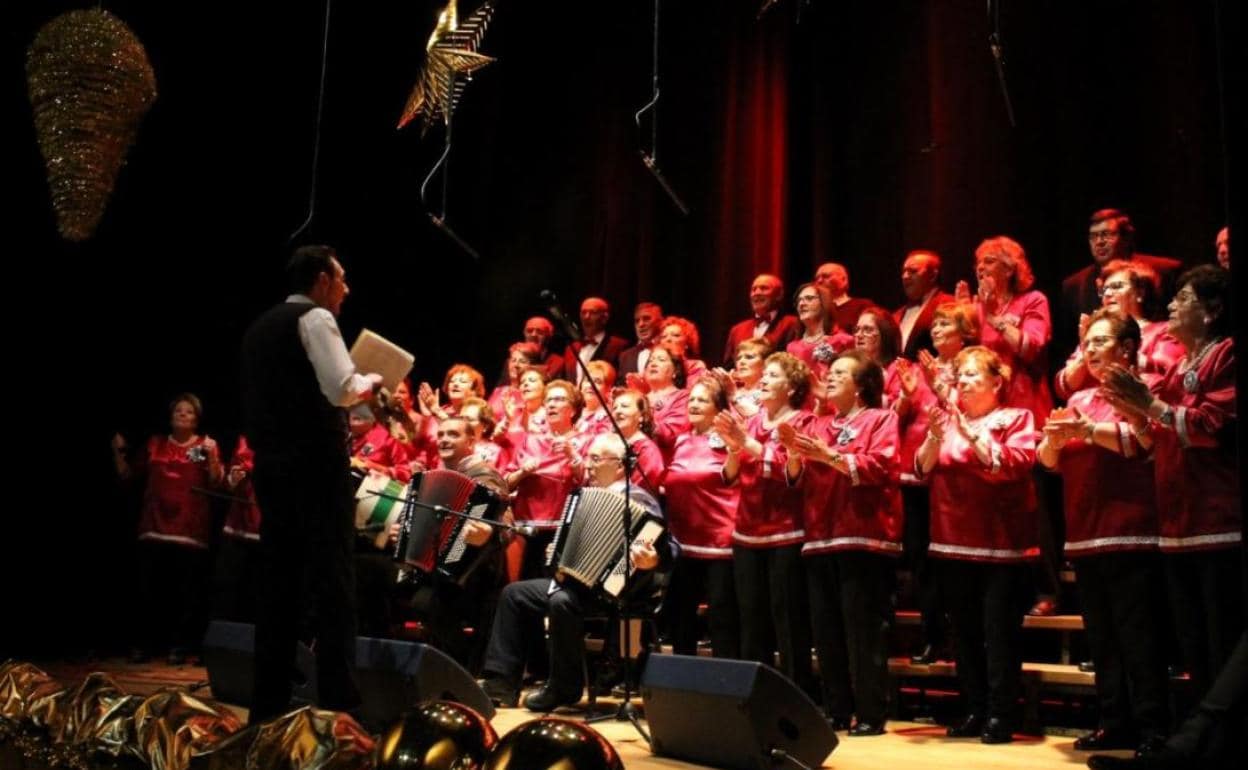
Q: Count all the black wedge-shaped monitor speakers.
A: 3